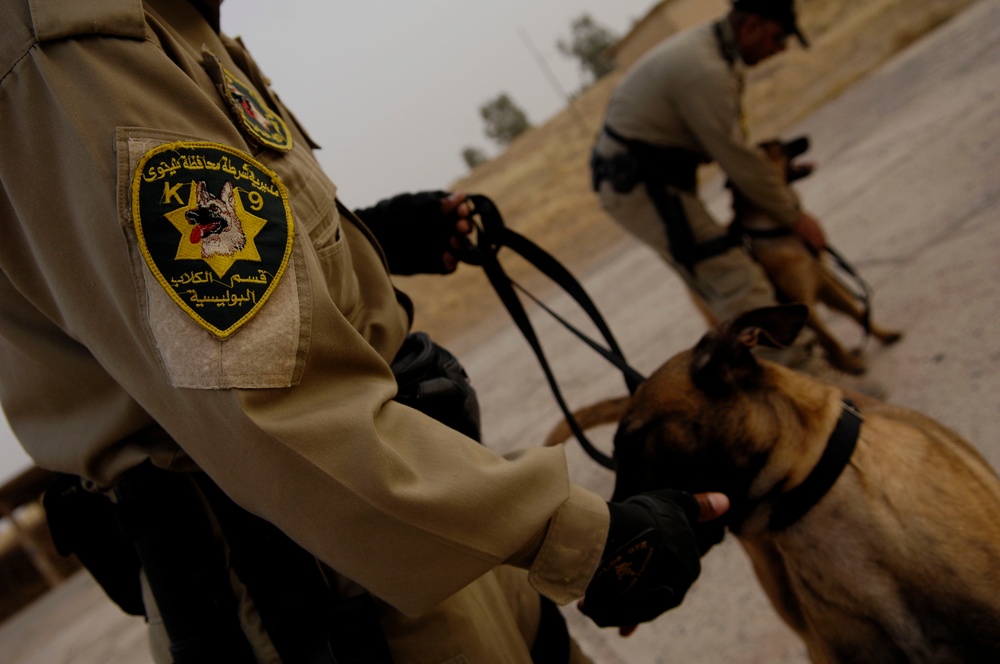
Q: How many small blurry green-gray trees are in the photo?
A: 3